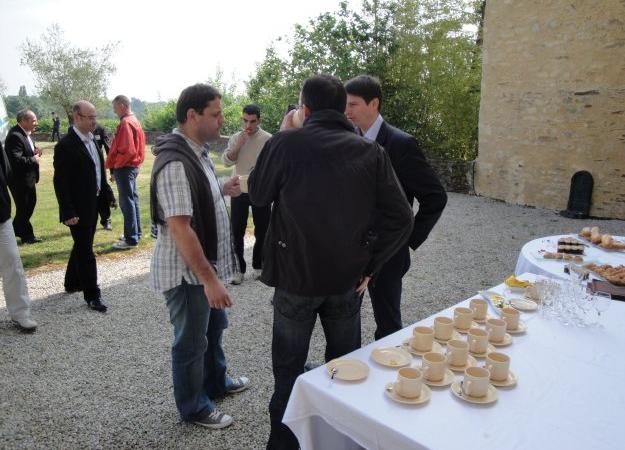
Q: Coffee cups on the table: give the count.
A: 12